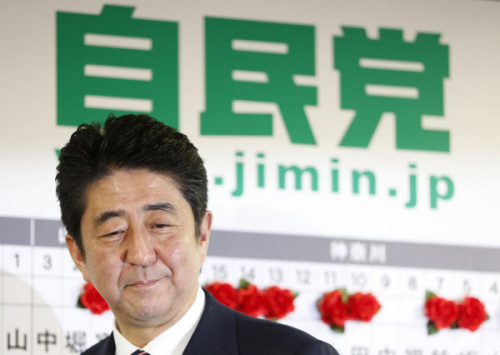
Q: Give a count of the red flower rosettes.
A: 8